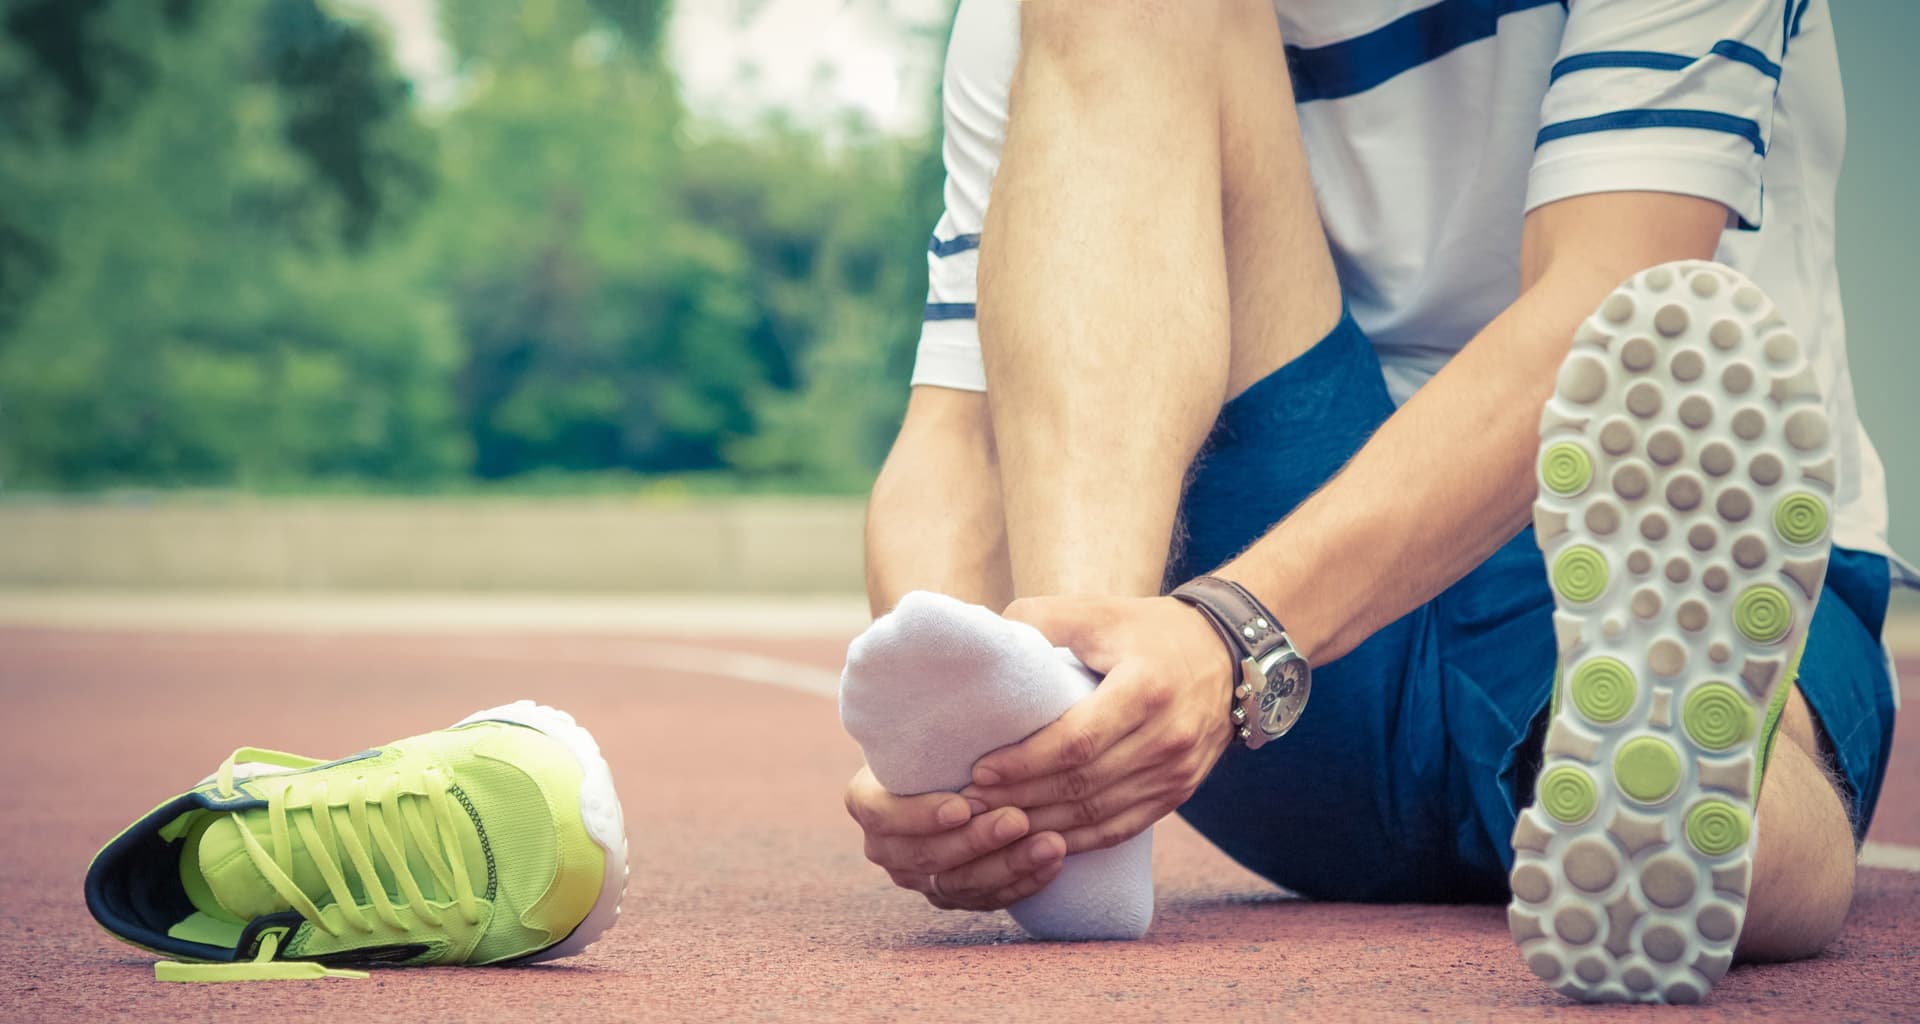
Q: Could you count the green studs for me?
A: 9